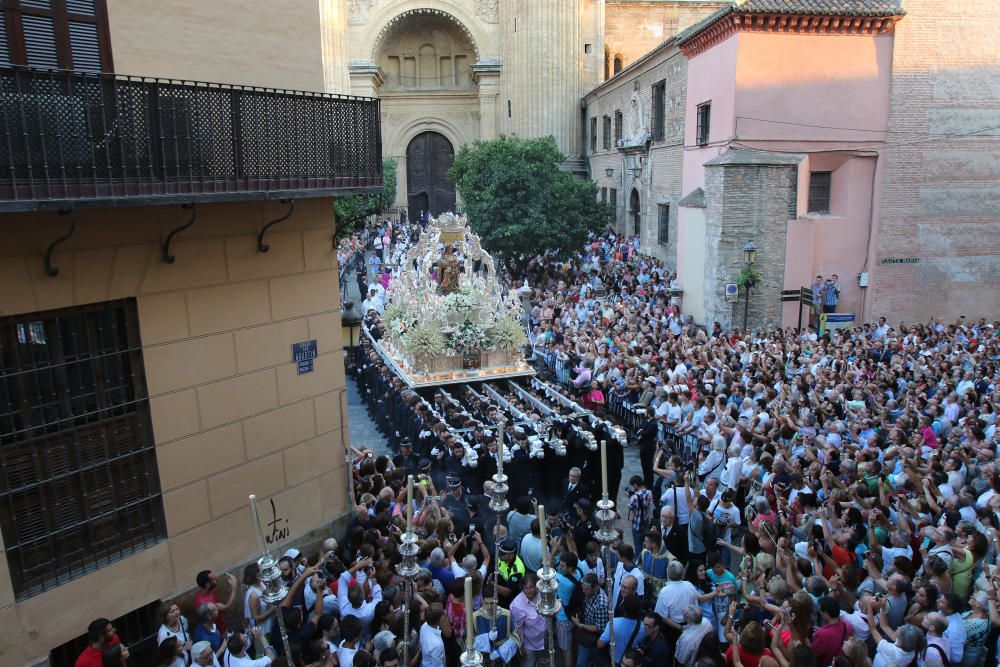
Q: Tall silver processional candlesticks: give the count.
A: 6